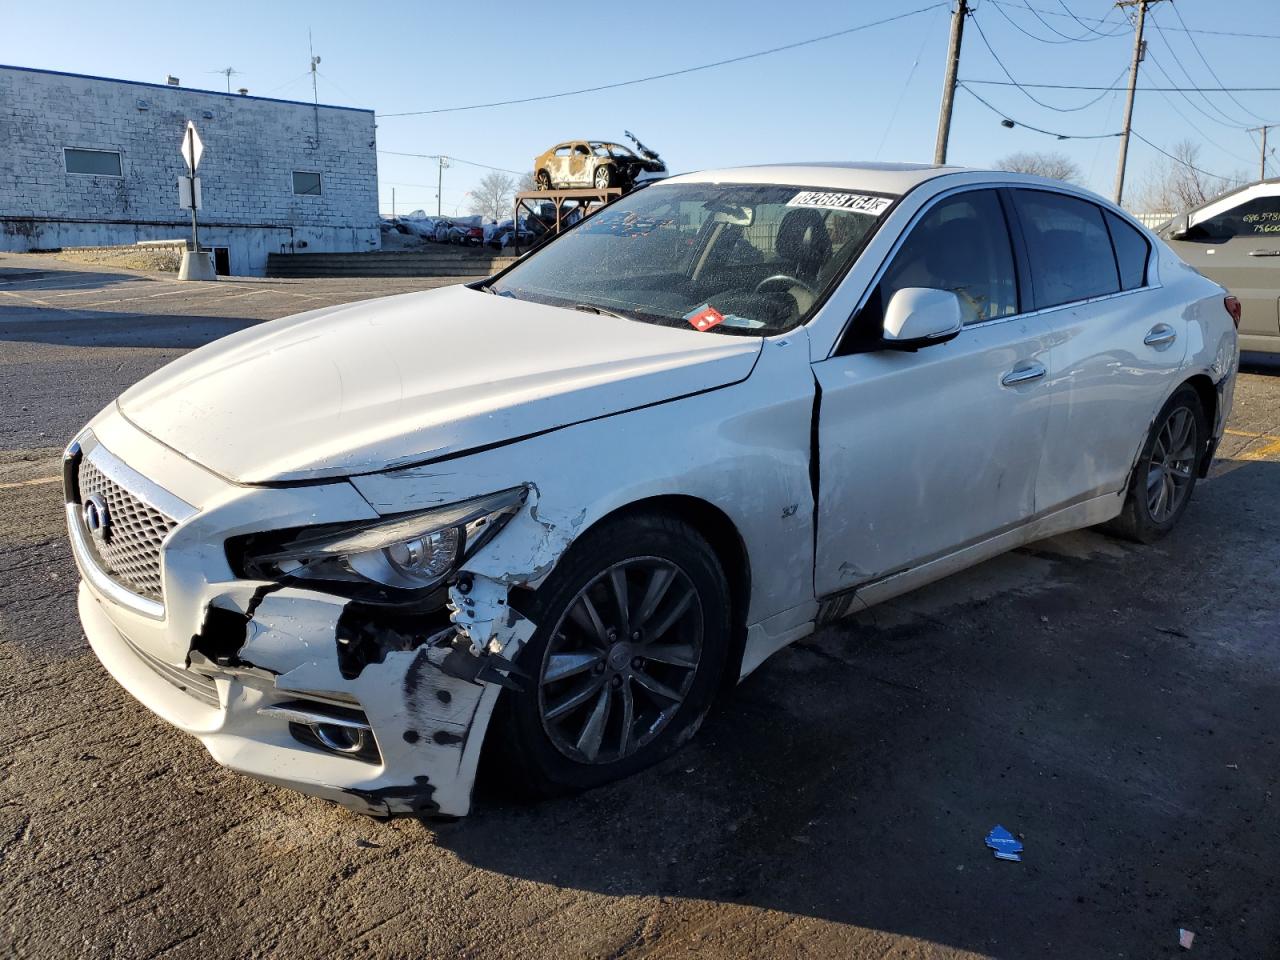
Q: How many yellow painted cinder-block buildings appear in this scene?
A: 0